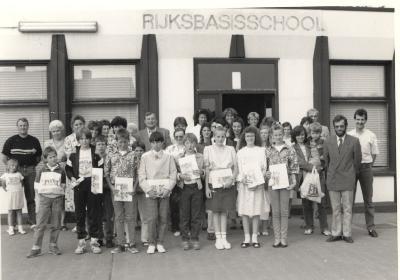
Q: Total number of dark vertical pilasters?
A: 4